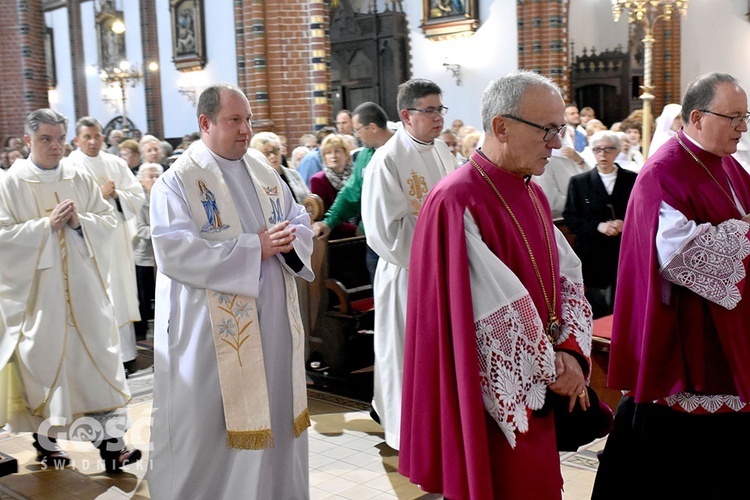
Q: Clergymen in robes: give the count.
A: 6